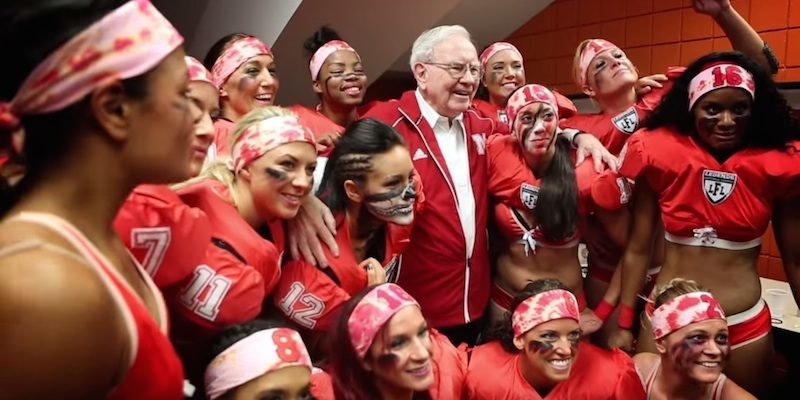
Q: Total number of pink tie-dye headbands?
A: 13